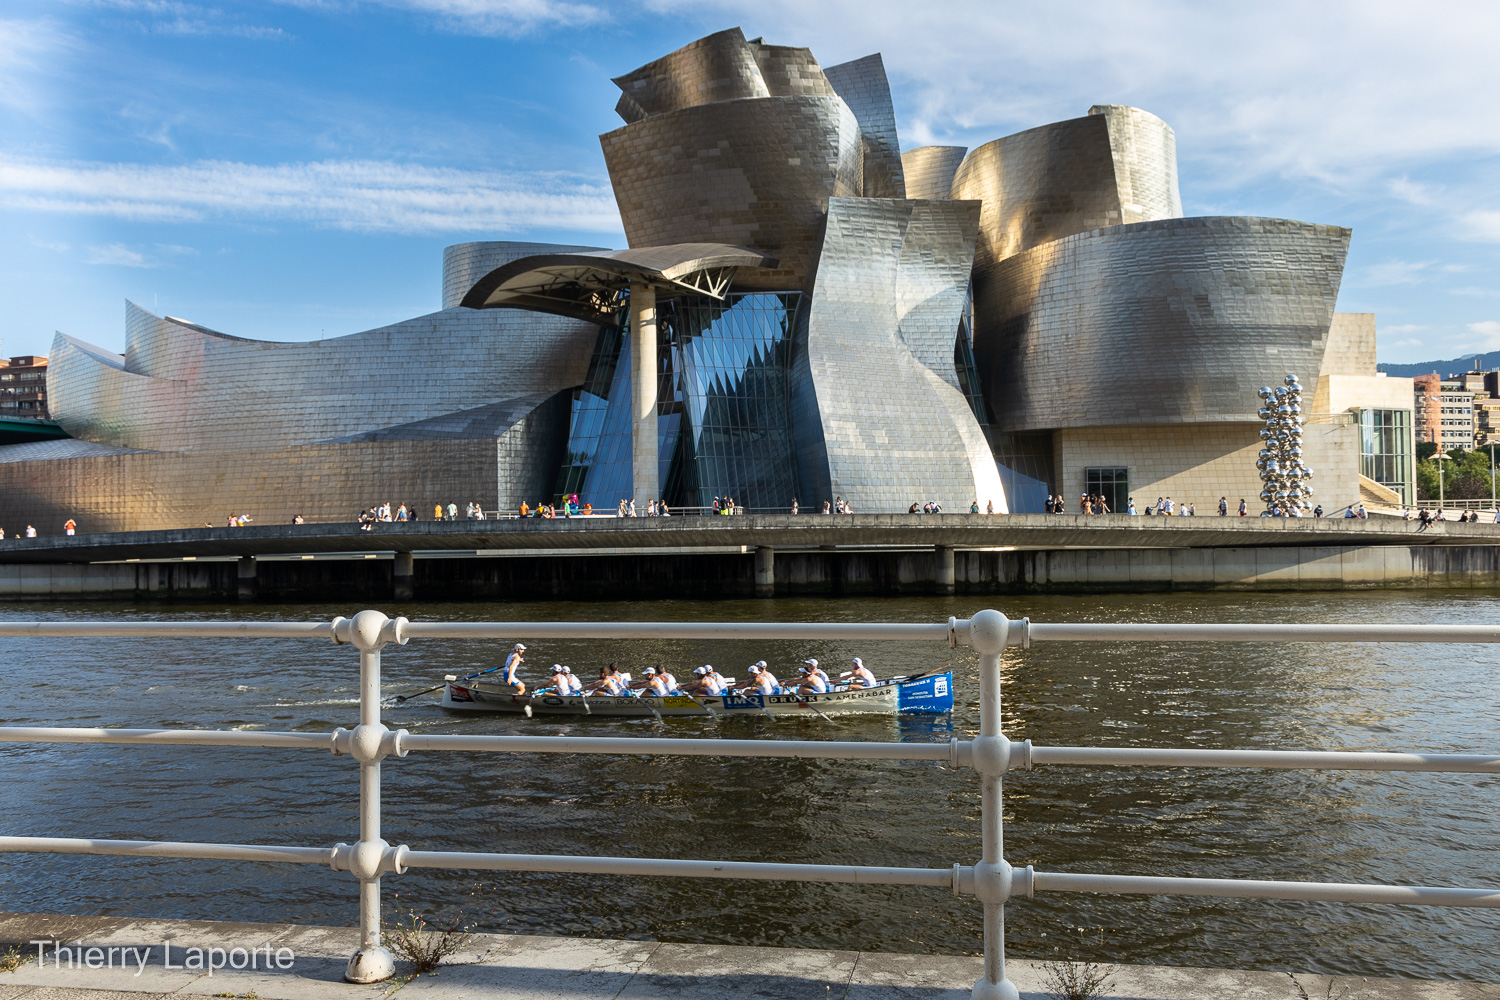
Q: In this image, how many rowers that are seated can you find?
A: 13